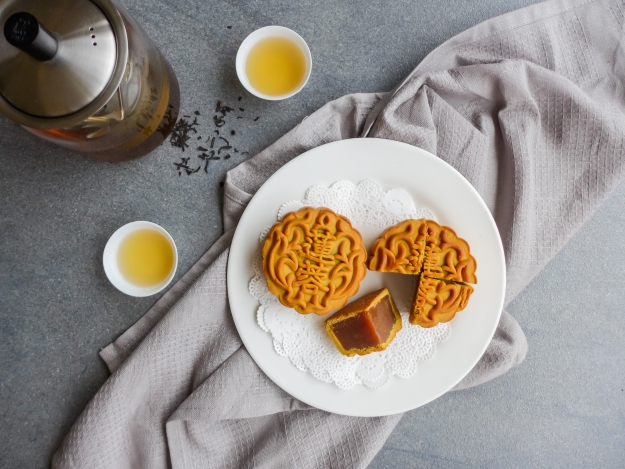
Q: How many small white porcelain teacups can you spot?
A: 2